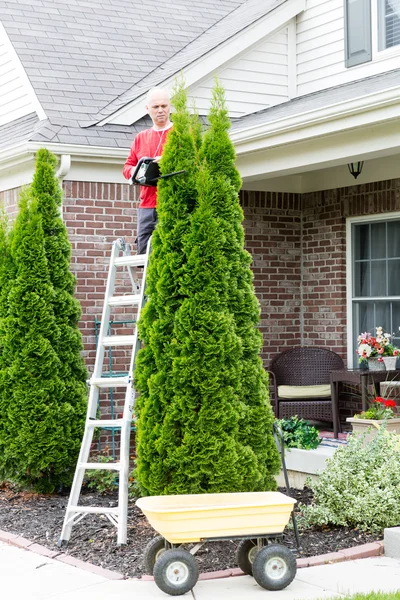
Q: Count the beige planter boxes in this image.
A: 1